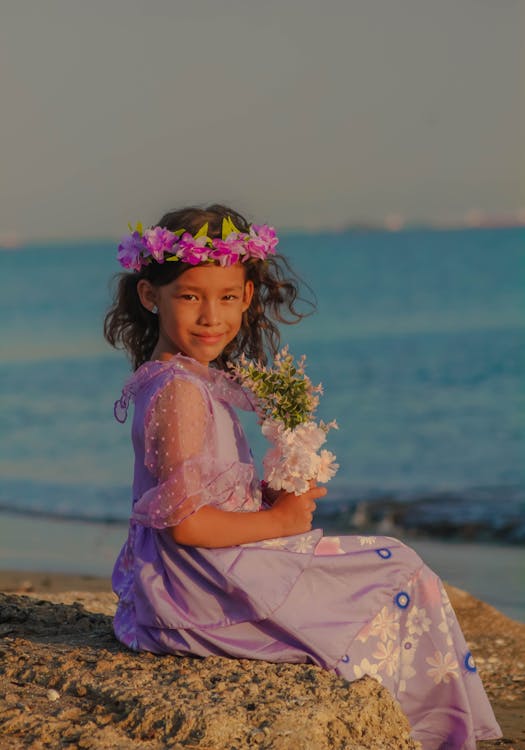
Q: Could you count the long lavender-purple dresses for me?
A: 1